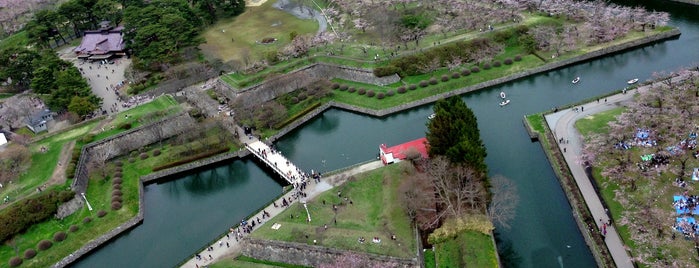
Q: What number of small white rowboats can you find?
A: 5